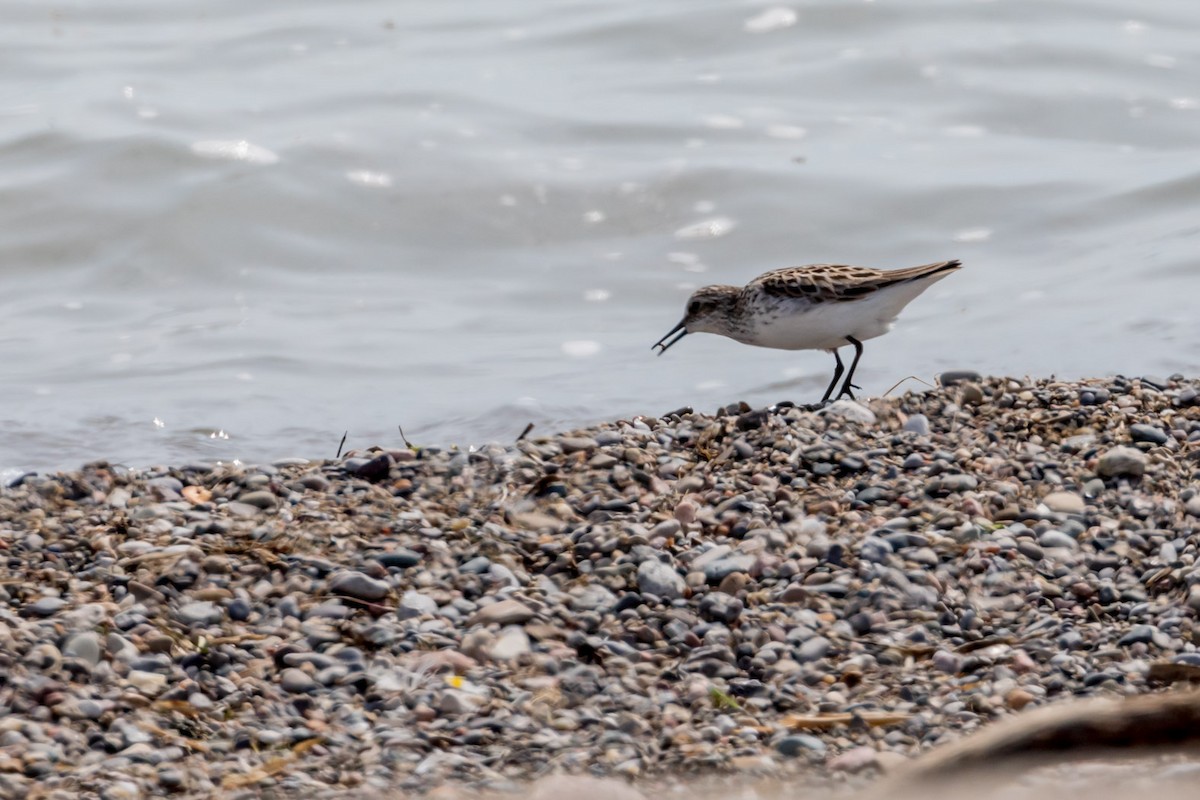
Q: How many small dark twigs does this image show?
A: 3